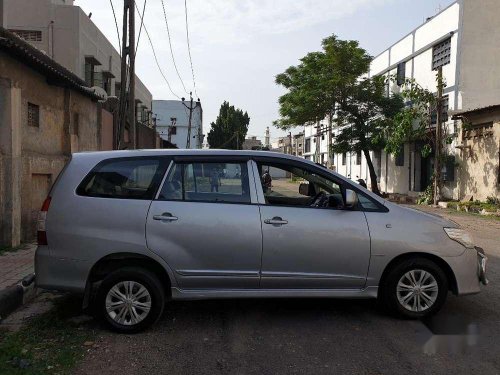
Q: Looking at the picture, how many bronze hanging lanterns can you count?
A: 0